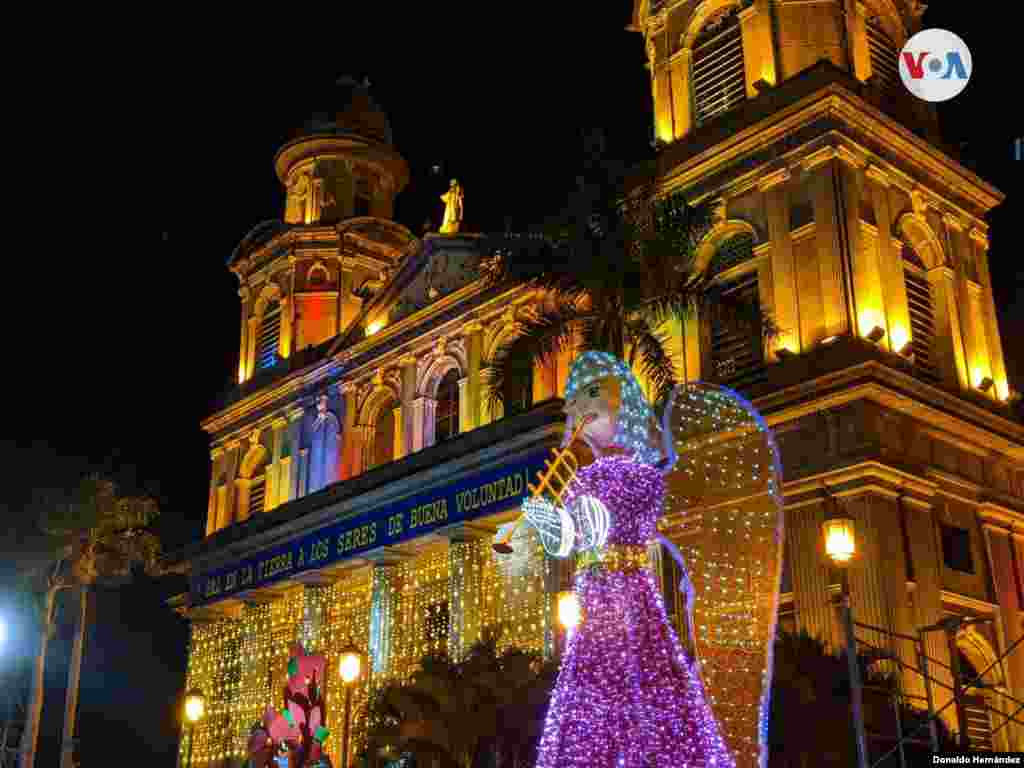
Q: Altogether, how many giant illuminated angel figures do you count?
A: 1